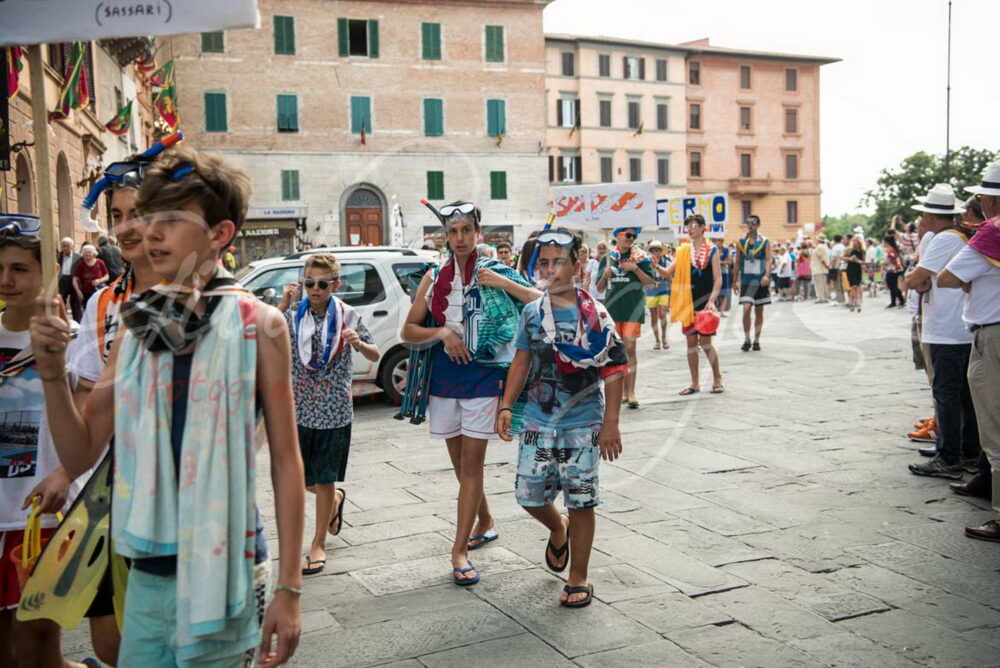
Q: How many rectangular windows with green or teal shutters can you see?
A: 13